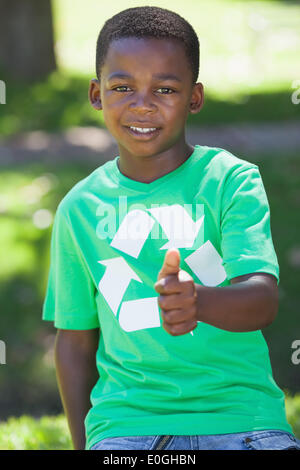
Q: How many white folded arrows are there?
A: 3